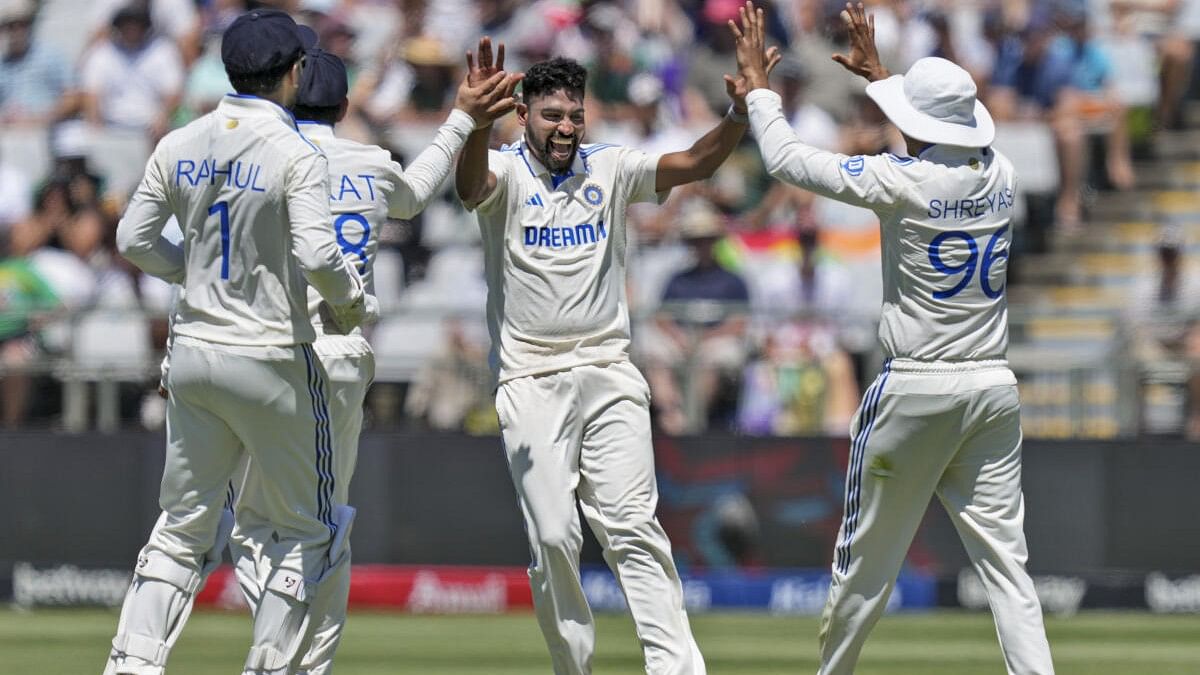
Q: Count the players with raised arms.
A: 3